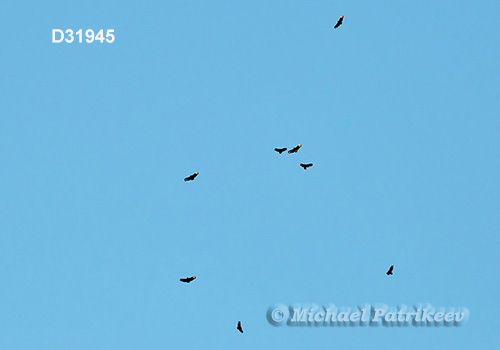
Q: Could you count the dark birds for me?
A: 8